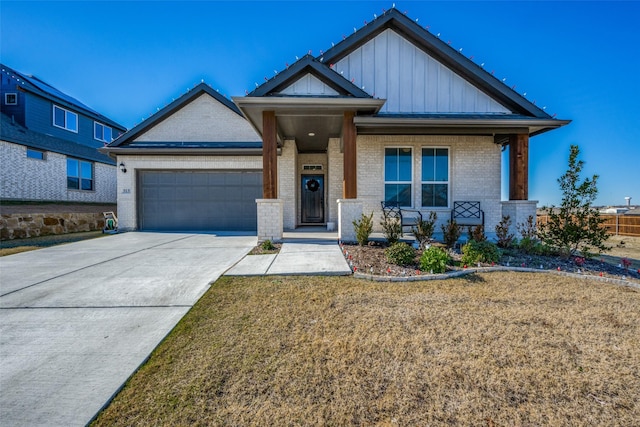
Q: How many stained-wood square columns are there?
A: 3